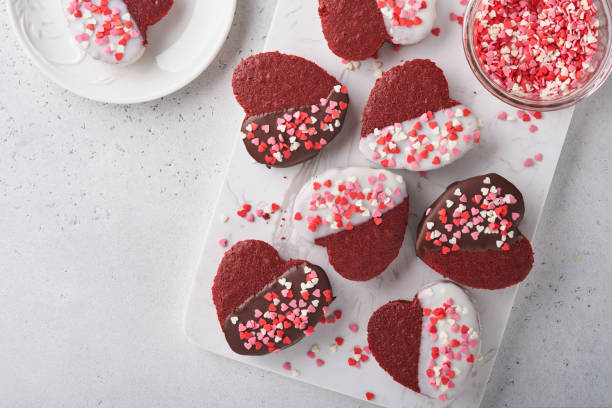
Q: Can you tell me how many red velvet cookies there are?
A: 8